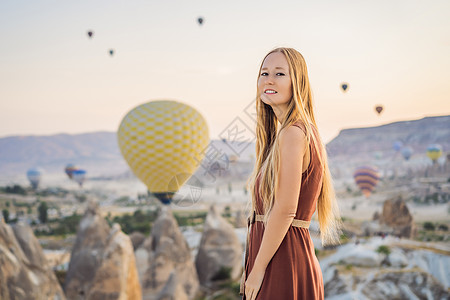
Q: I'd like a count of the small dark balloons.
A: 5